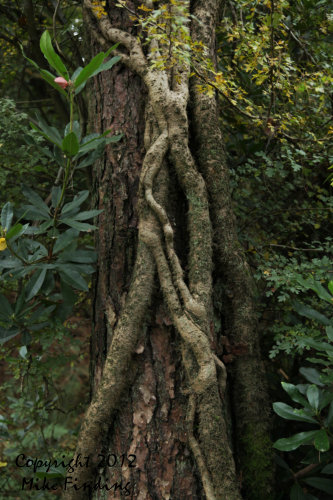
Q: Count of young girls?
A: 0